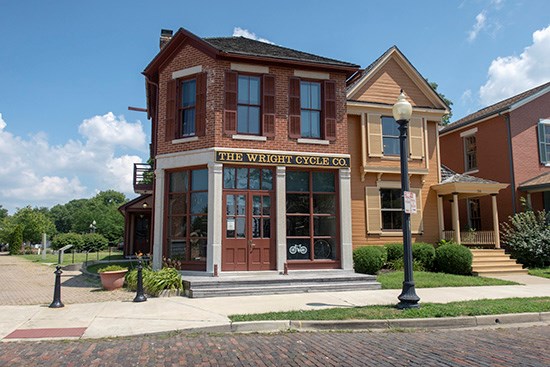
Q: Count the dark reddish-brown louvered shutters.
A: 6